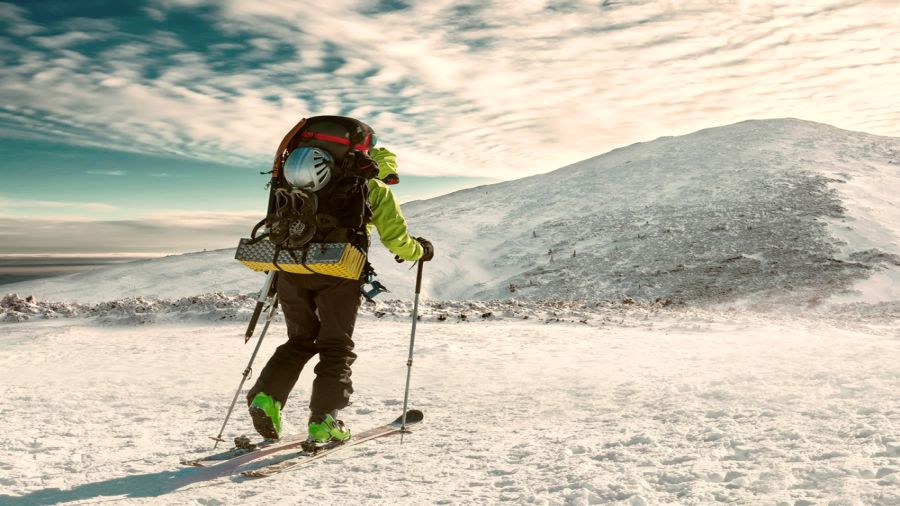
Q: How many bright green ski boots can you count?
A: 2